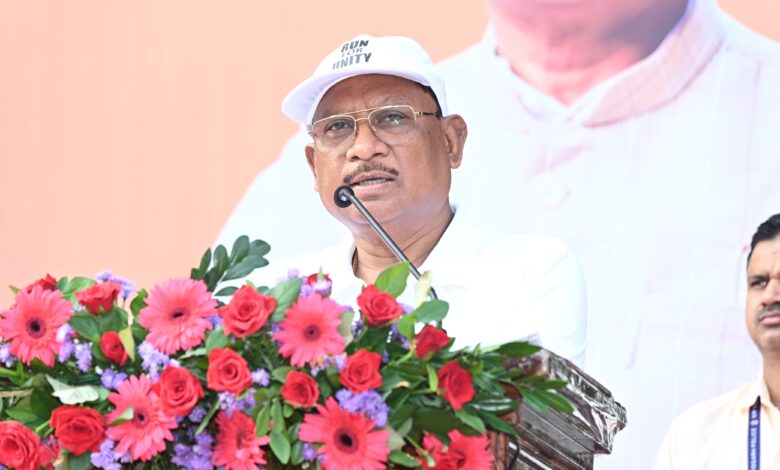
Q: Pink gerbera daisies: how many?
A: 7